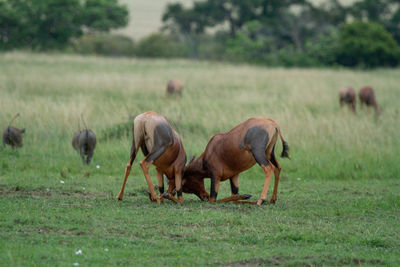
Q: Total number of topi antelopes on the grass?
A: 5